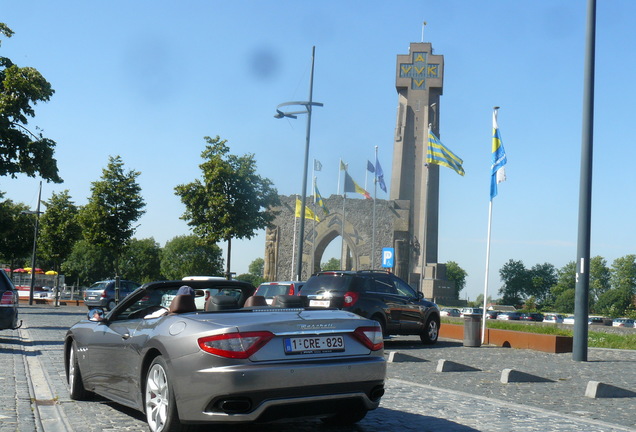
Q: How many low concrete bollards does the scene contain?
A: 4